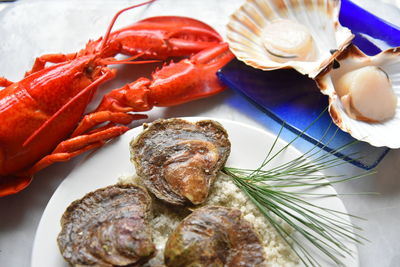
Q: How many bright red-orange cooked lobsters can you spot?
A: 1